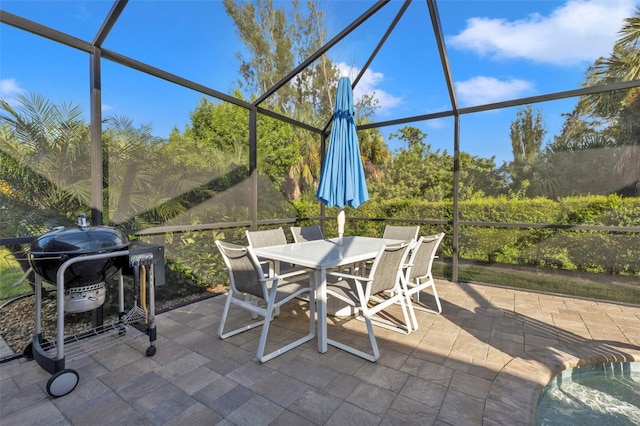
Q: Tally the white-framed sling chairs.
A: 6